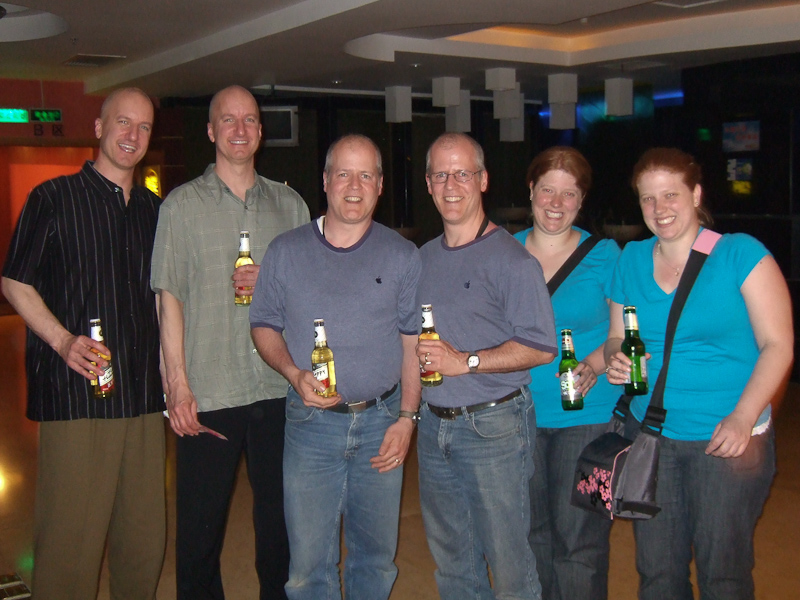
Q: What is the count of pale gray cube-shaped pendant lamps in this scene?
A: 9